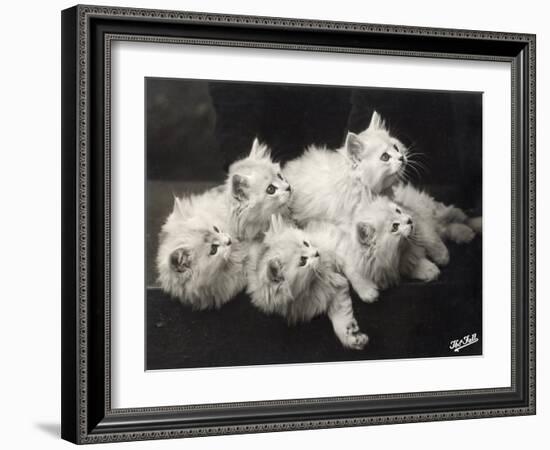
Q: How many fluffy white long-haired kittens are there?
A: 5